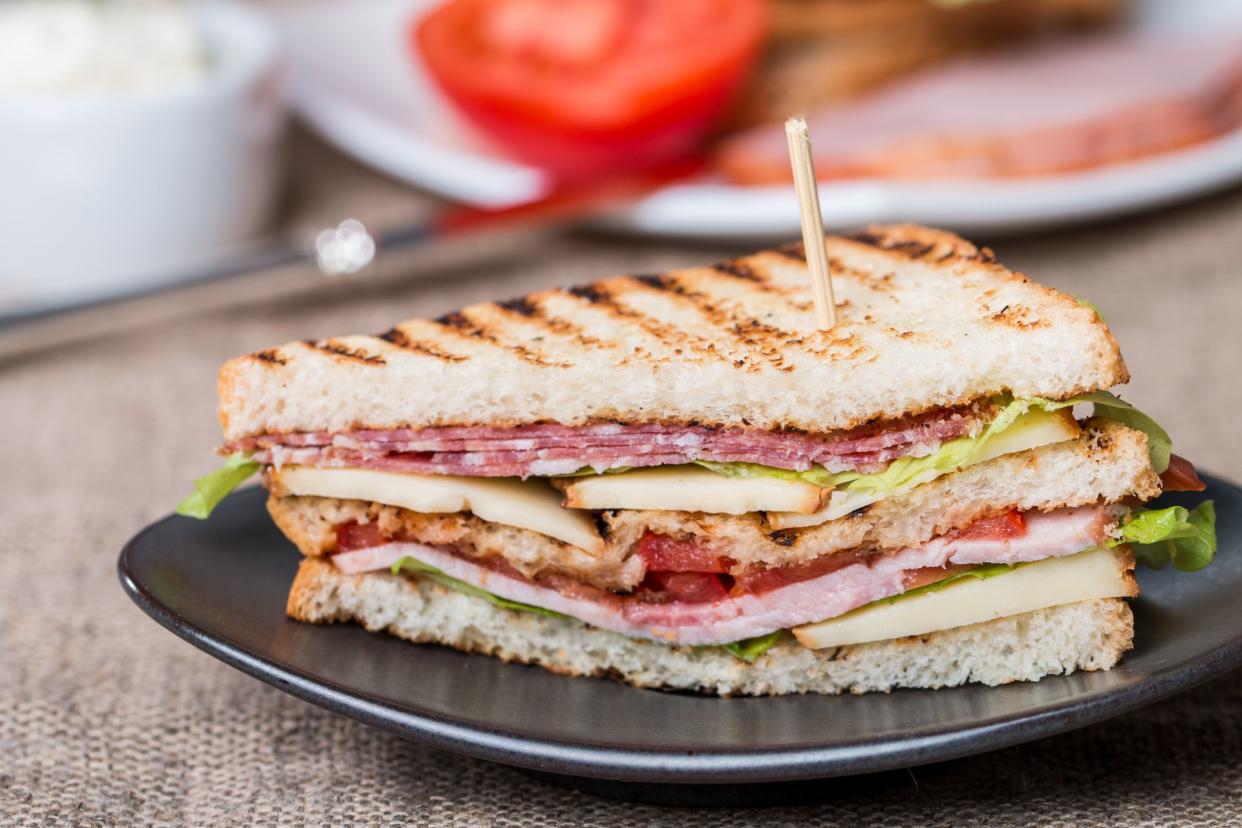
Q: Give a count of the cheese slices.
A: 4